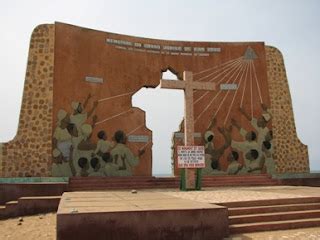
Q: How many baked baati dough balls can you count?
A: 0